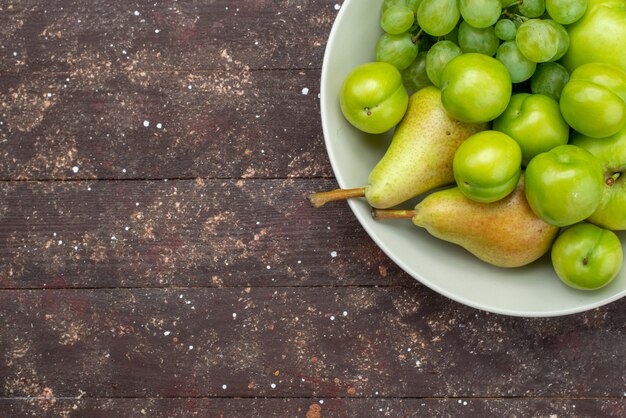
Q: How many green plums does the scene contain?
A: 7